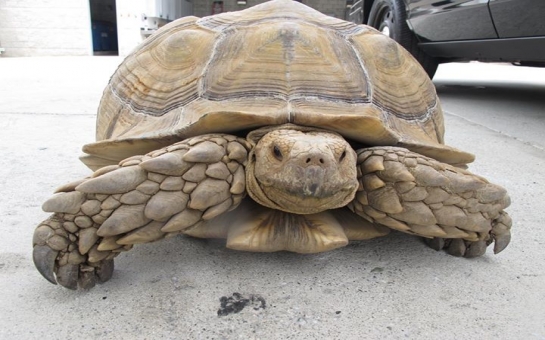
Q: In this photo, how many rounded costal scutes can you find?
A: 2